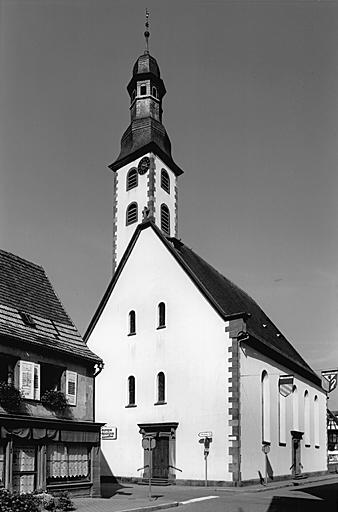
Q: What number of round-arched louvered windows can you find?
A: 4